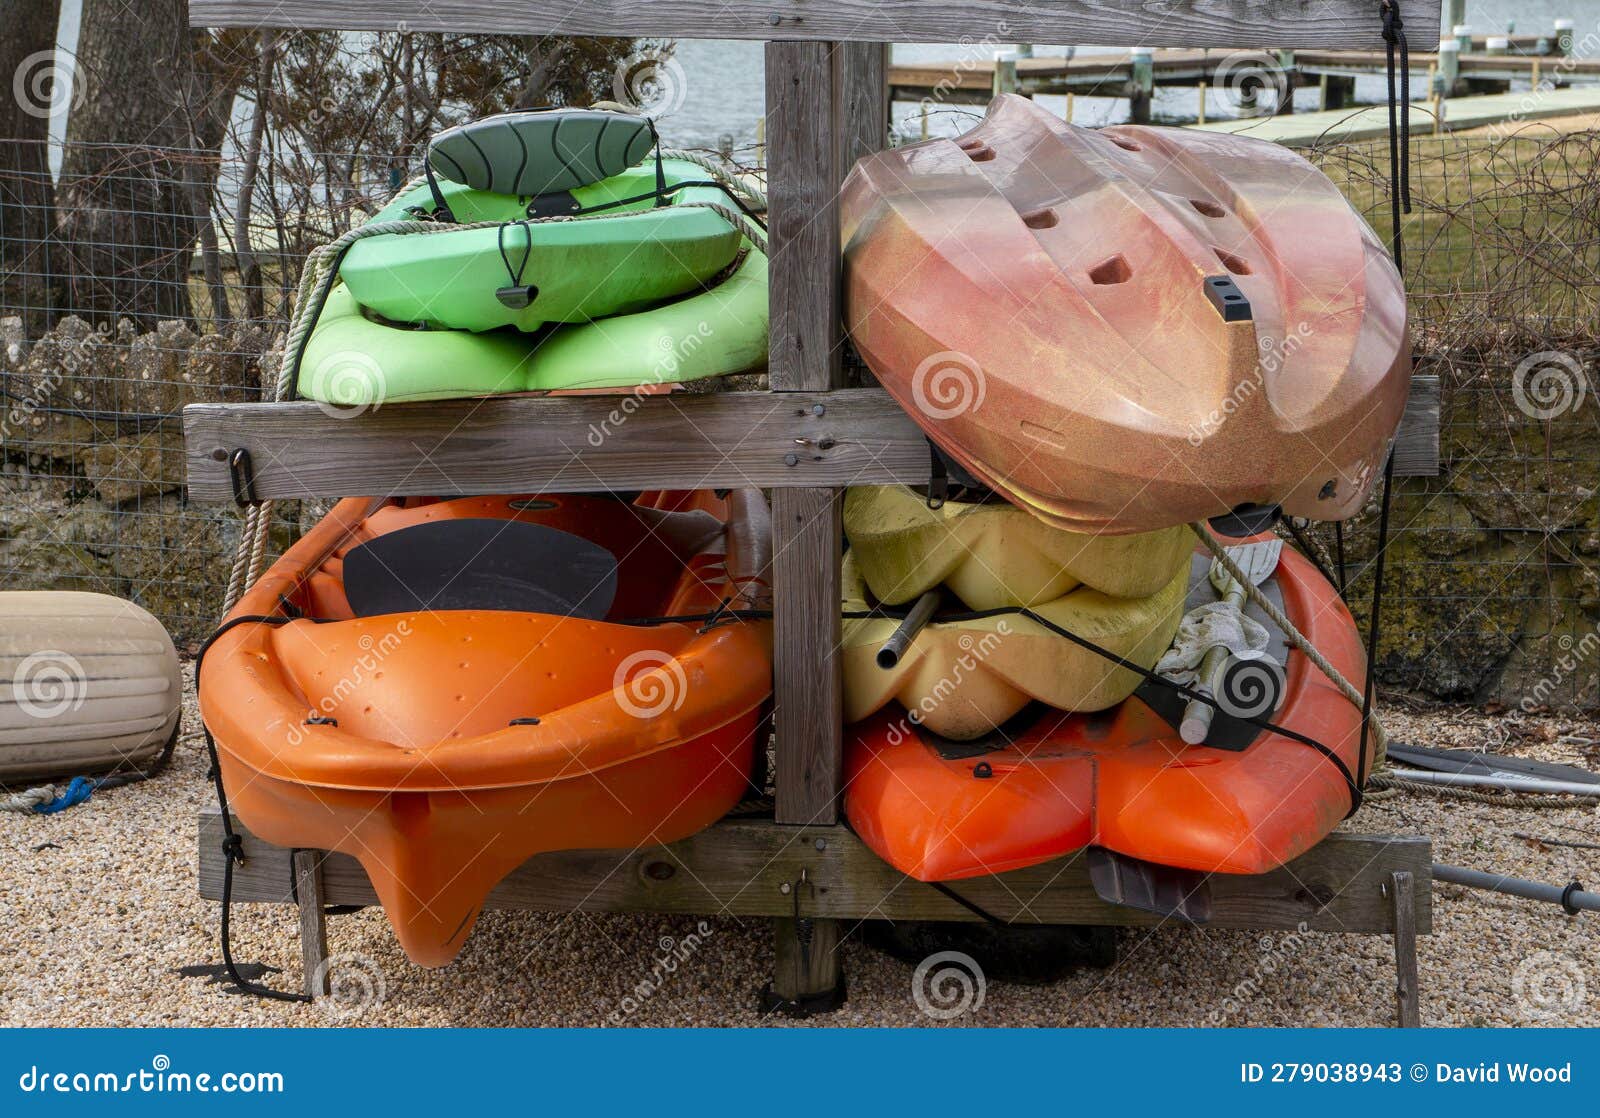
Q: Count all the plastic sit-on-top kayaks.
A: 7